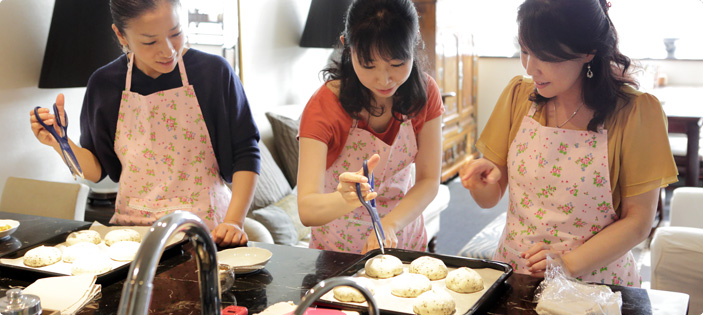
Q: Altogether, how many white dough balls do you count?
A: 12